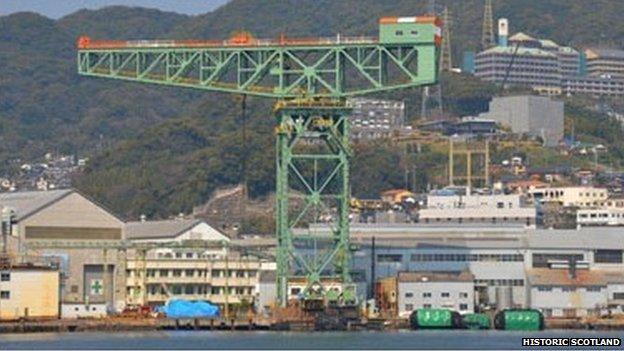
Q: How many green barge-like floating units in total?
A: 3